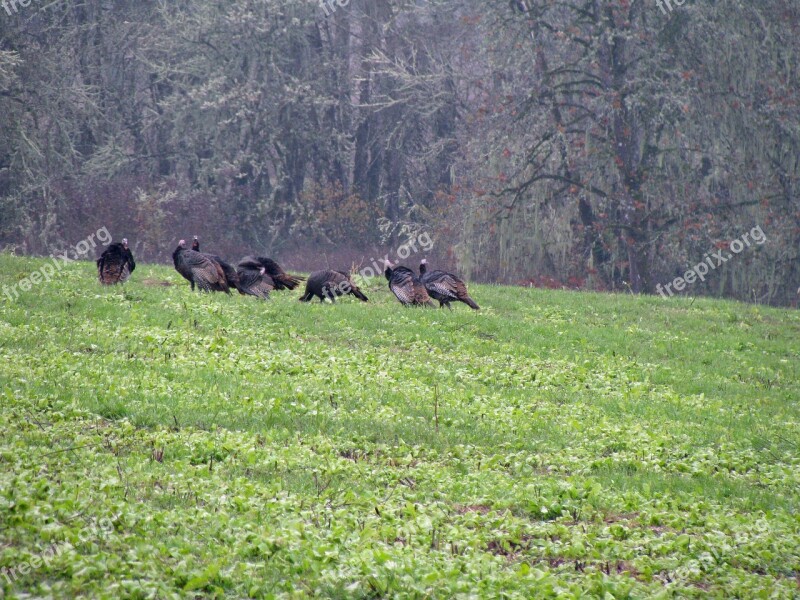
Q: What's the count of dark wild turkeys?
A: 8